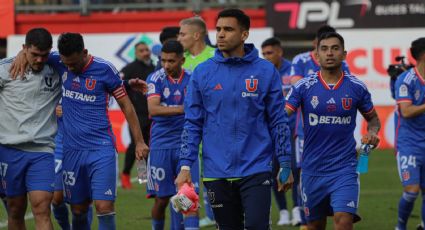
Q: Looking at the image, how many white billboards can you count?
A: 2